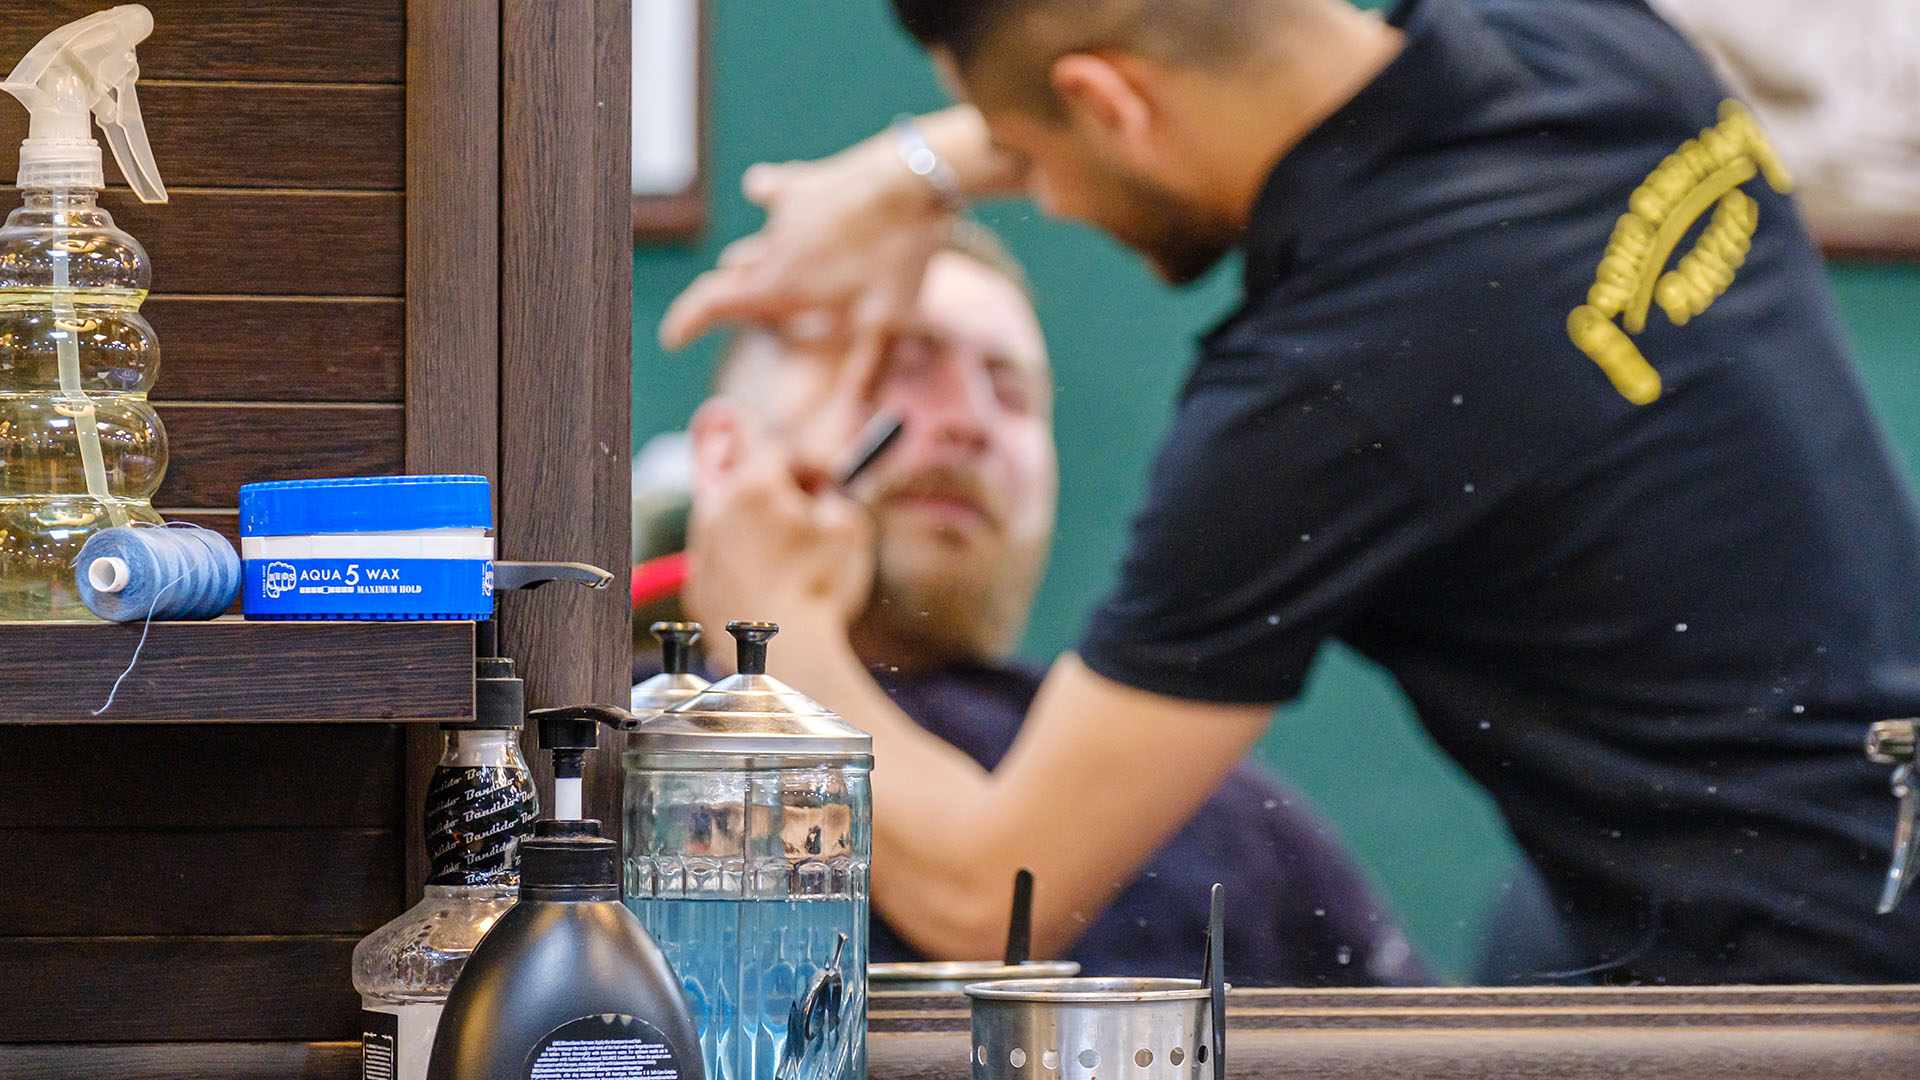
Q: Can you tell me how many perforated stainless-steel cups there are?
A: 1